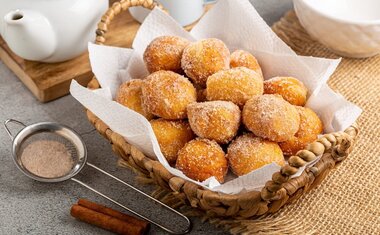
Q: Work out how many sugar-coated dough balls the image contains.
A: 13